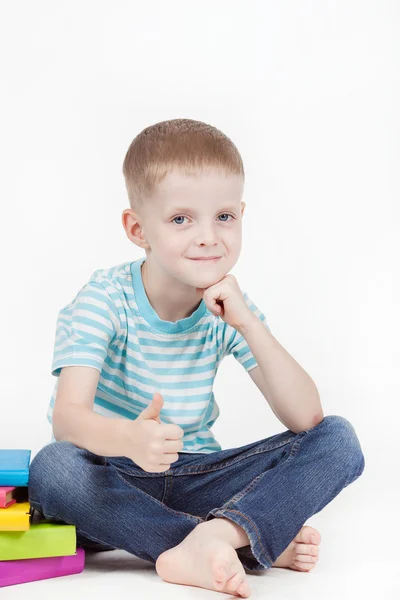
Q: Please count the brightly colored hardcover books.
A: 5